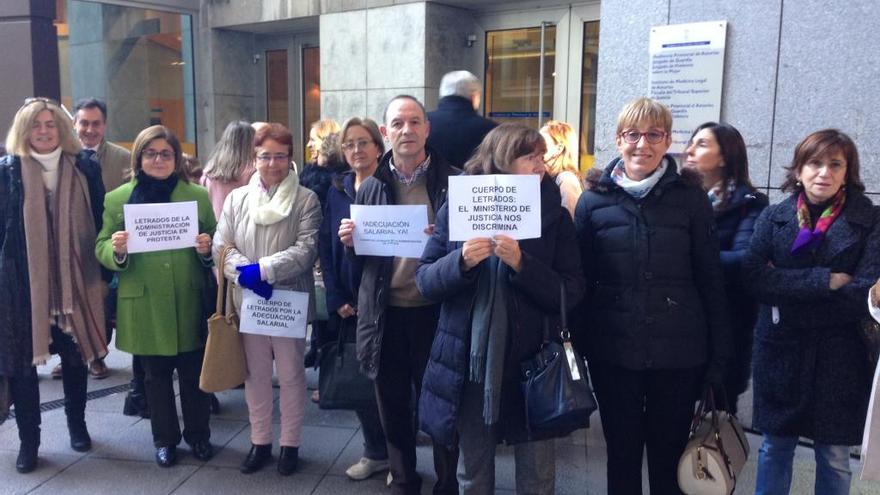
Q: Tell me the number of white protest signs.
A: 4